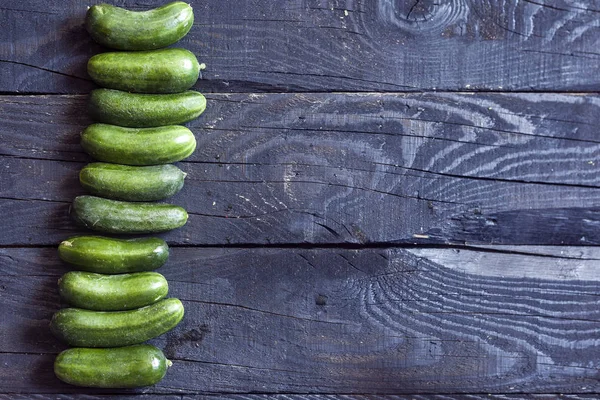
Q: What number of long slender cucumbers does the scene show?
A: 10